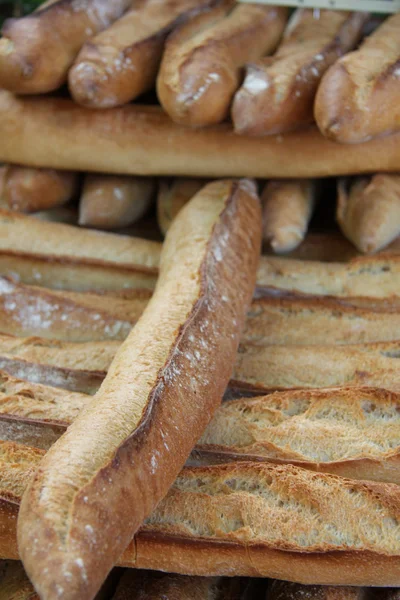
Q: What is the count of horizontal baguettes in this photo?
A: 6